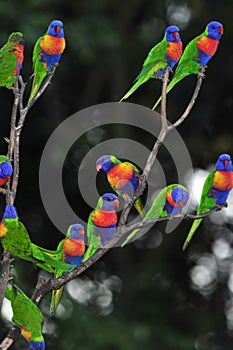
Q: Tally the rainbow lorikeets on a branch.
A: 12